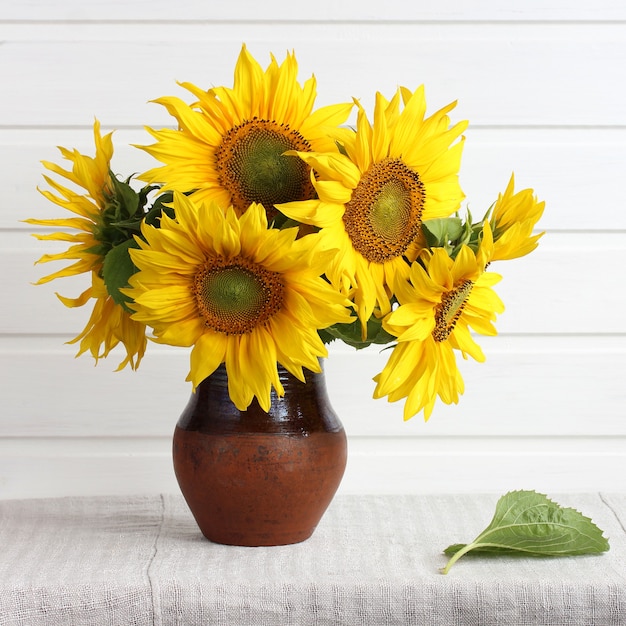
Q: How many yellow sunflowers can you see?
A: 6